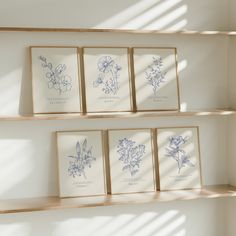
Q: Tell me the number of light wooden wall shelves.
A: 3